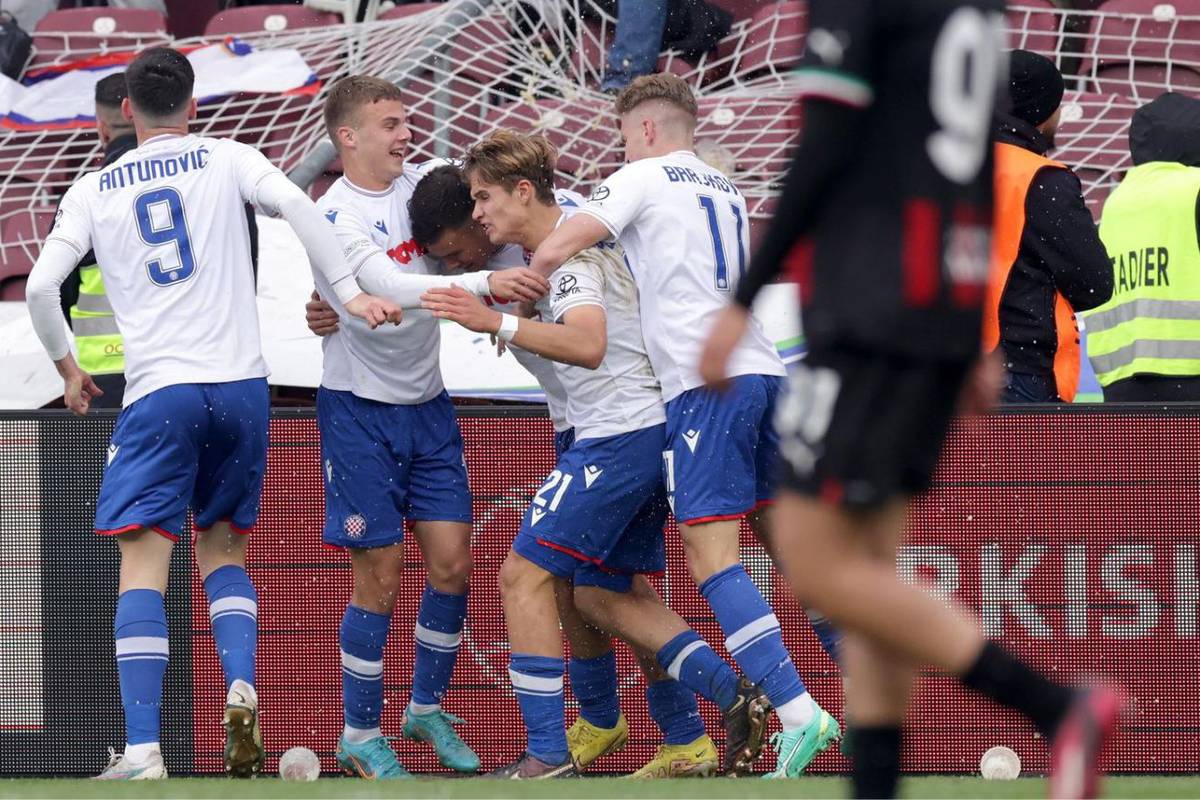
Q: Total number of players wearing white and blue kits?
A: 5